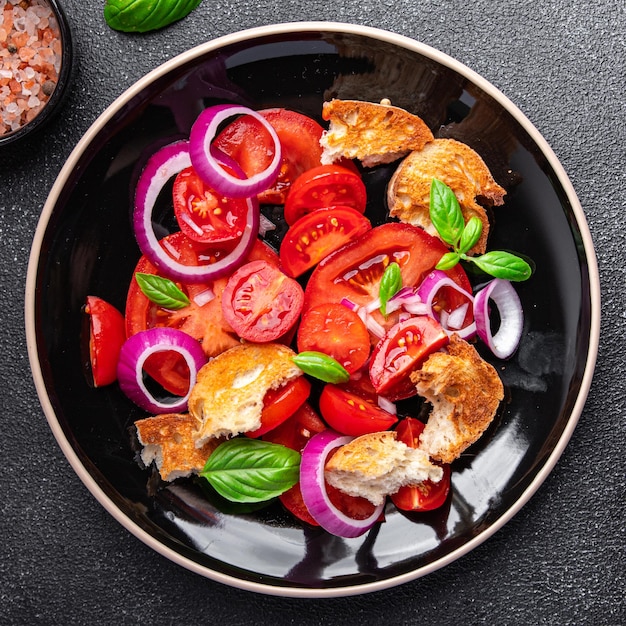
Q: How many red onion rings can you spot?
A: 6